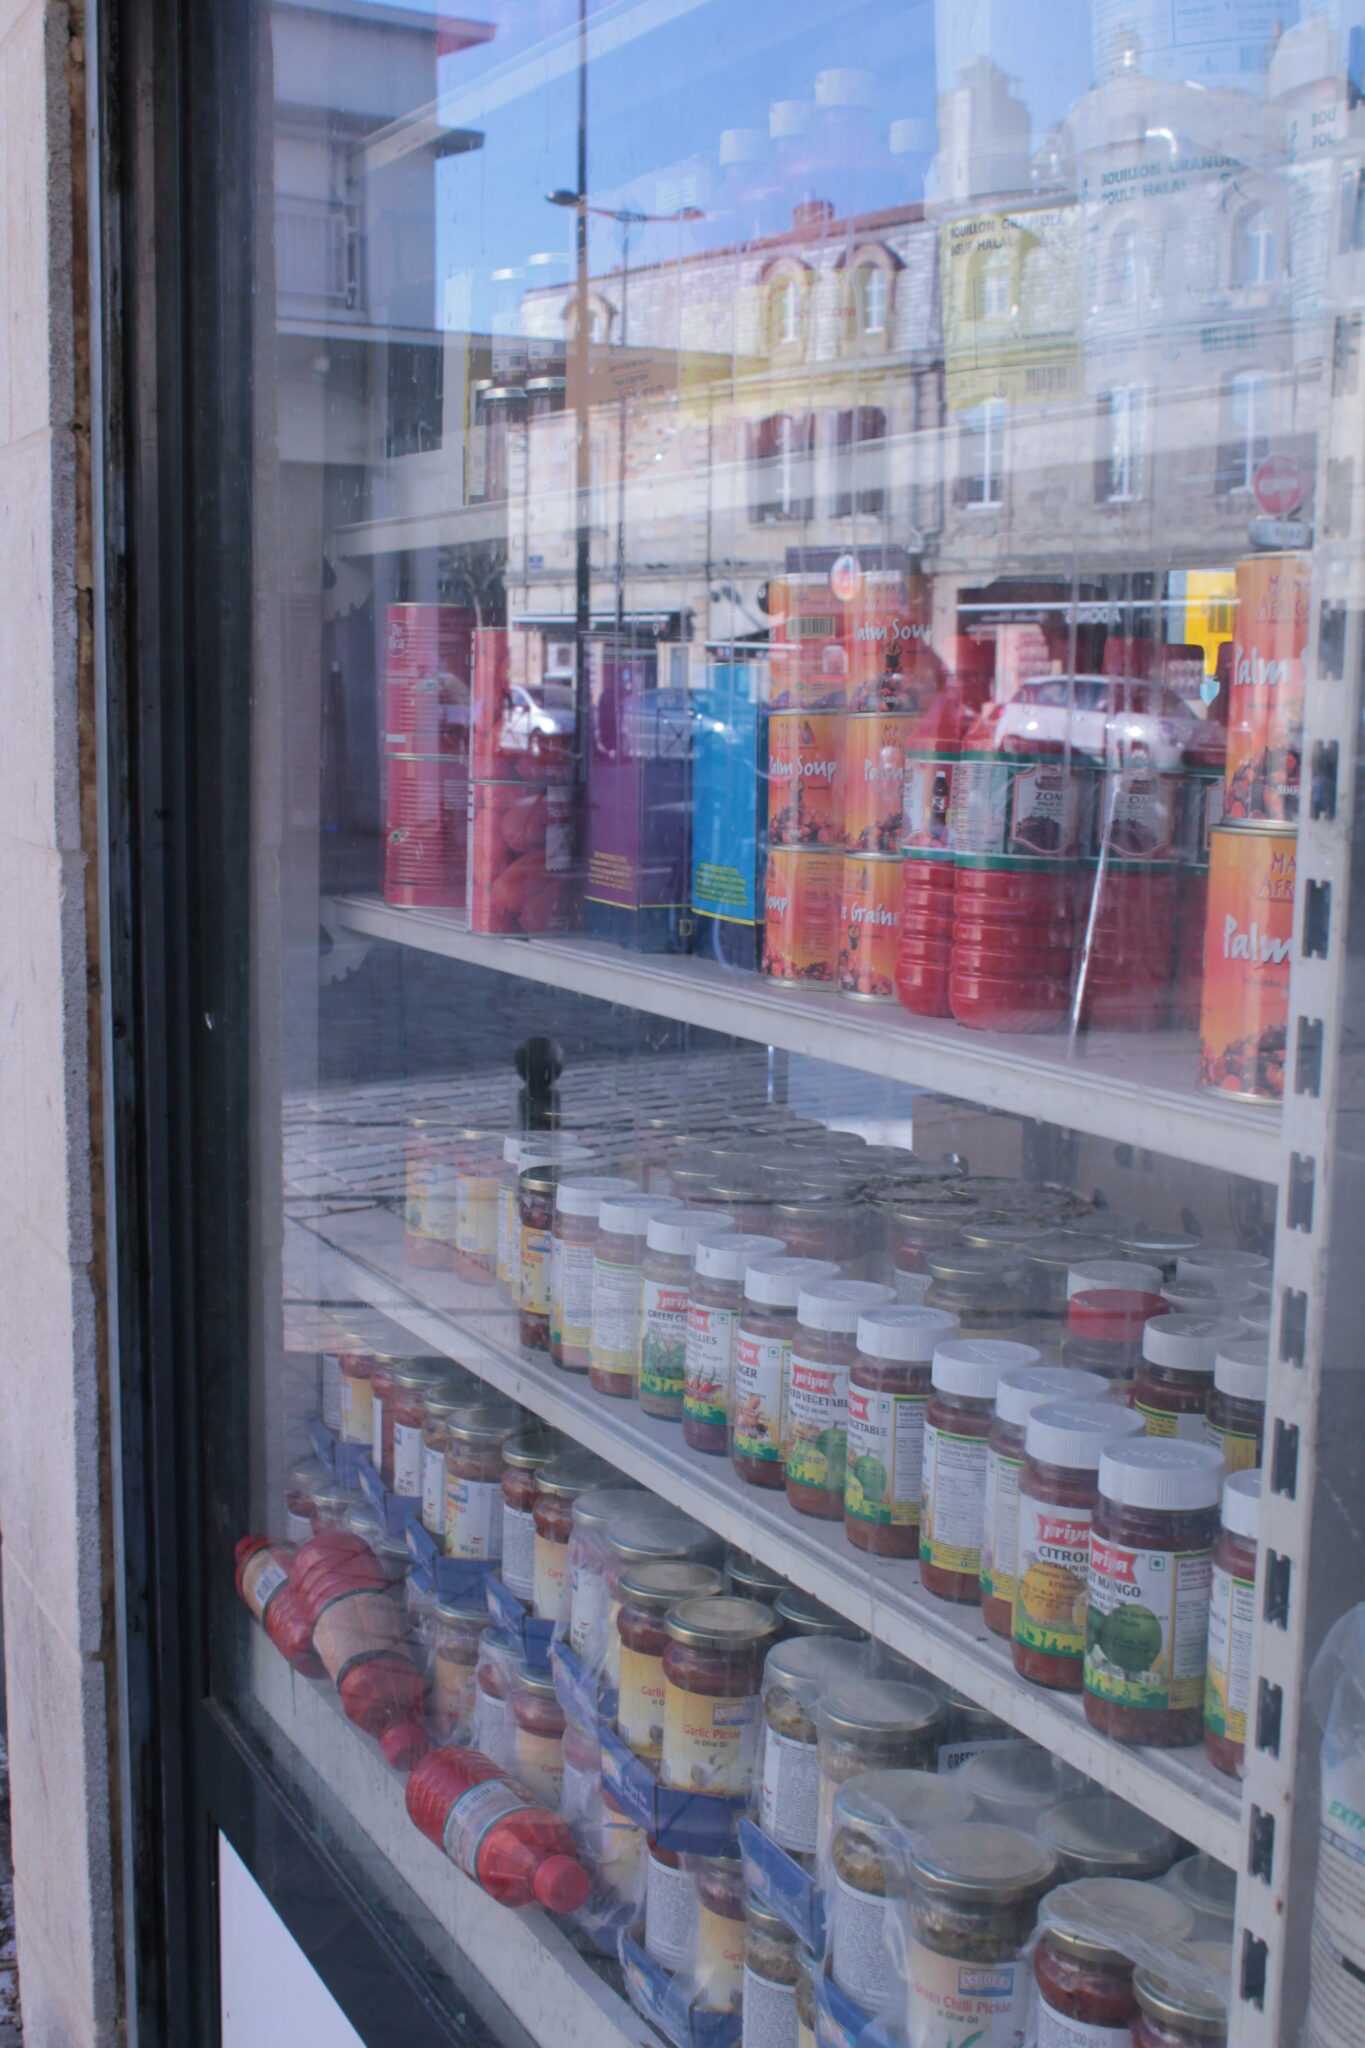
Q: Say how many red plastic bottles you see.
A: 7